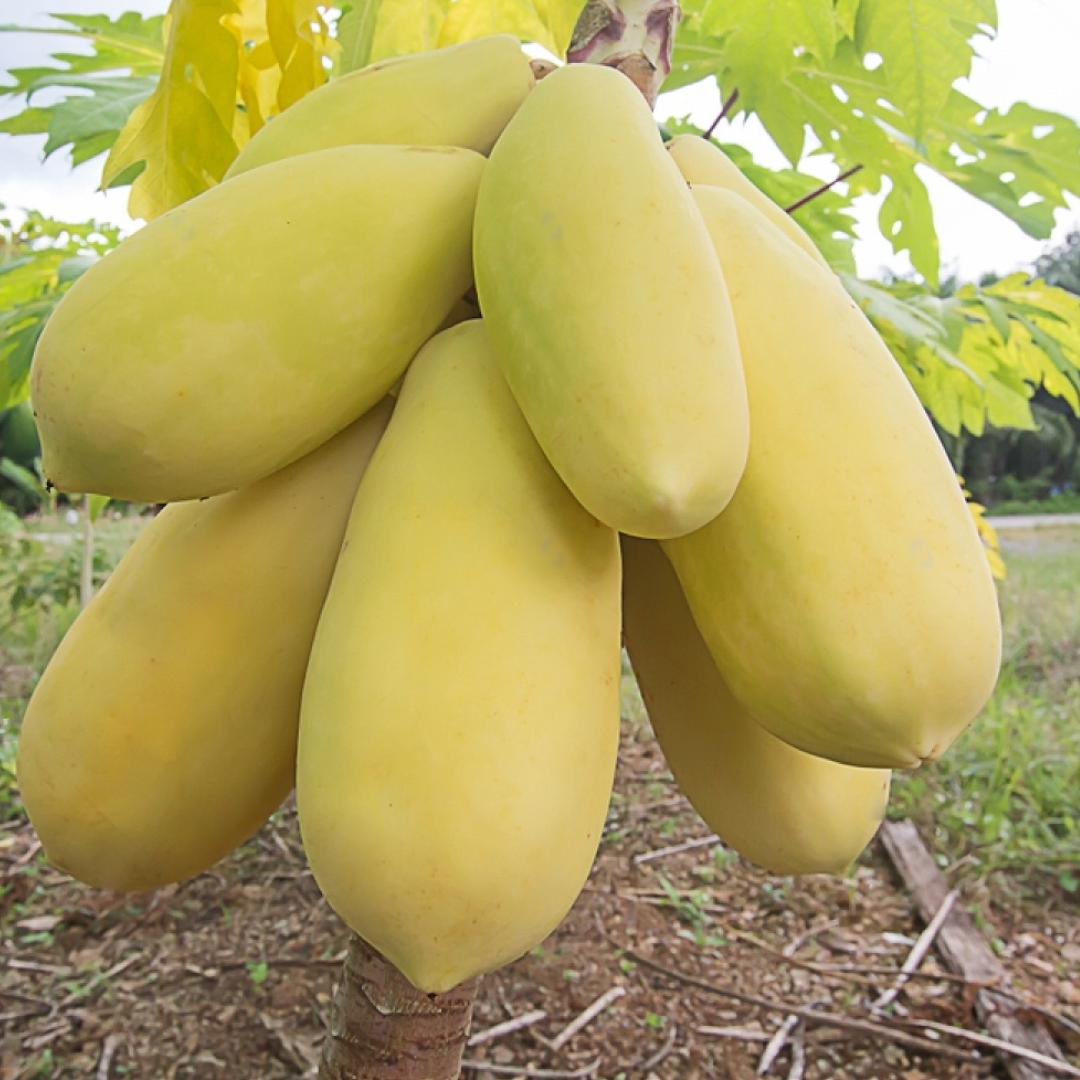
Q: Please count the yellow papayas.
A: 8